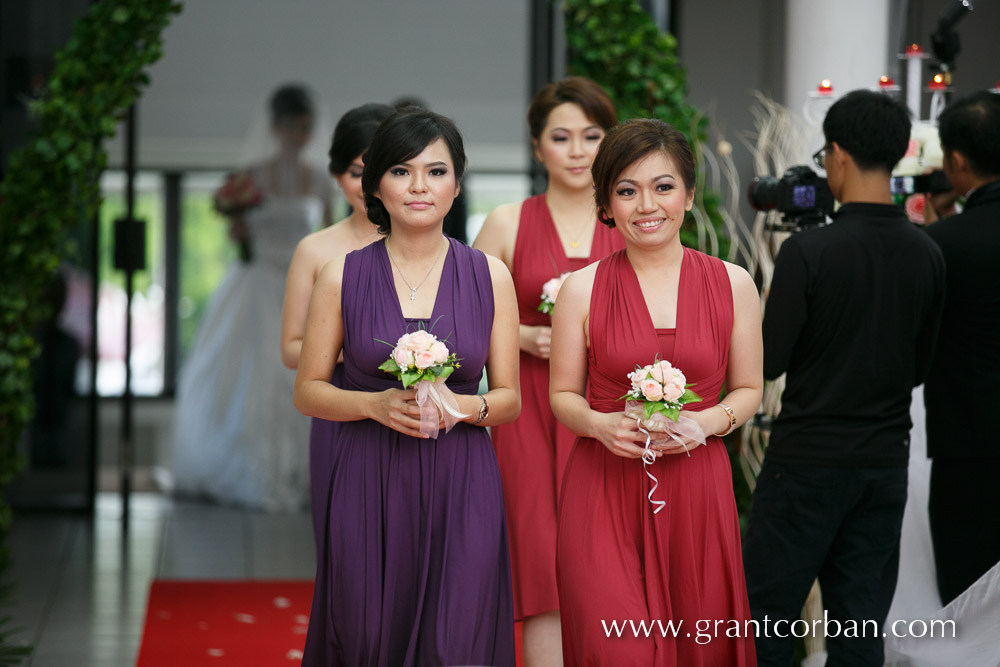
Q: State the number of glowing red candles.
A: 4